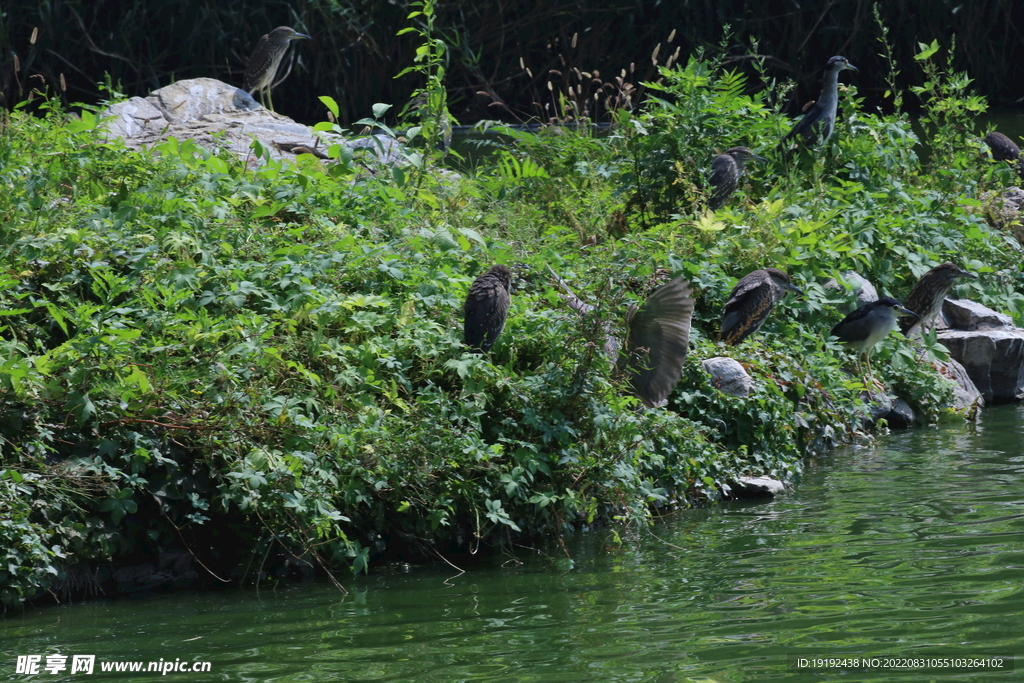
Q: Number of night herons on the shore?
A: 9